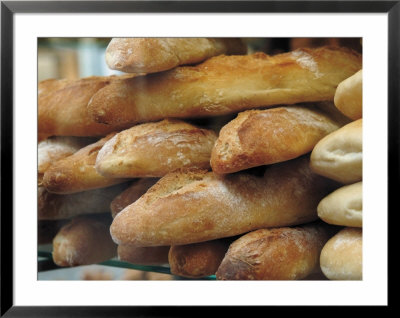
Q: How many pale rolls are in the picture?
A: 4